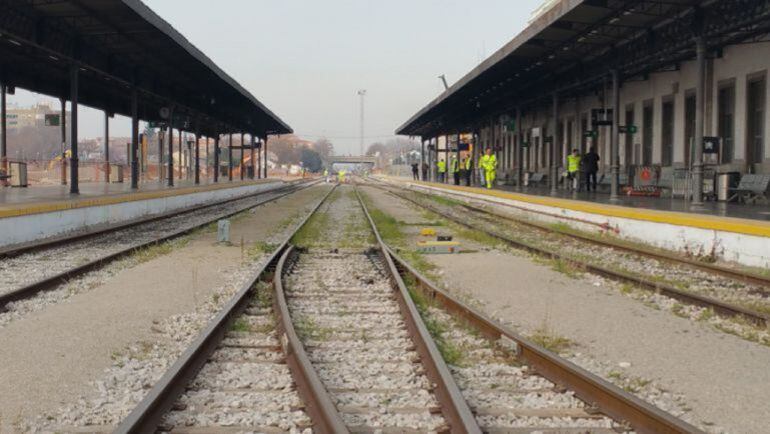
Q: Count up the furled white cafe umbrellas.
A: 0